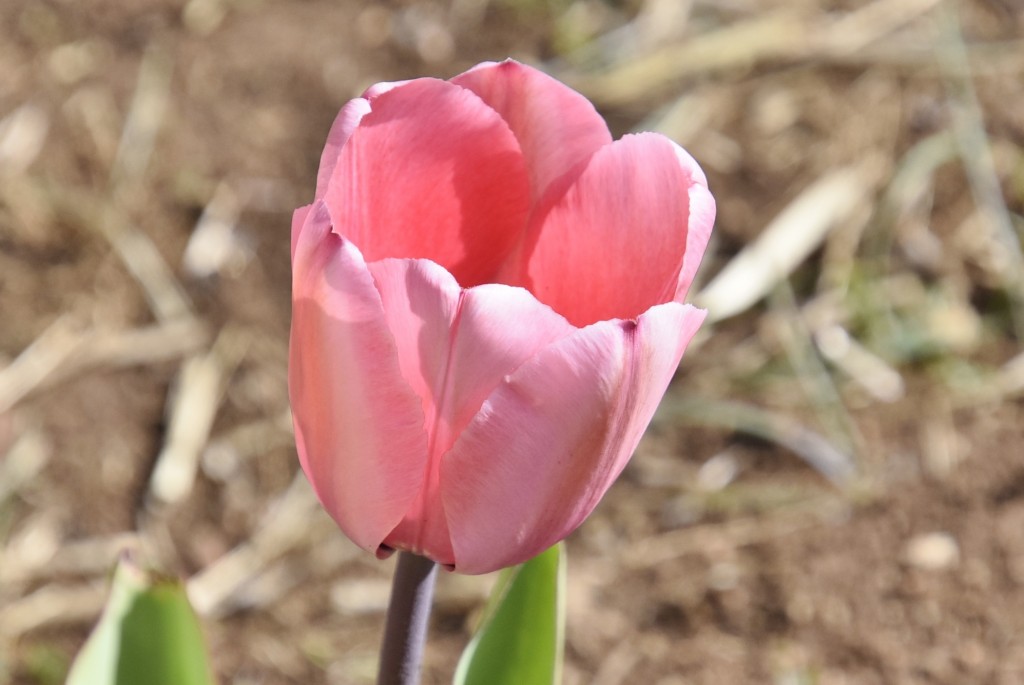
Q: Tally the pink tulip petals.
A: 6